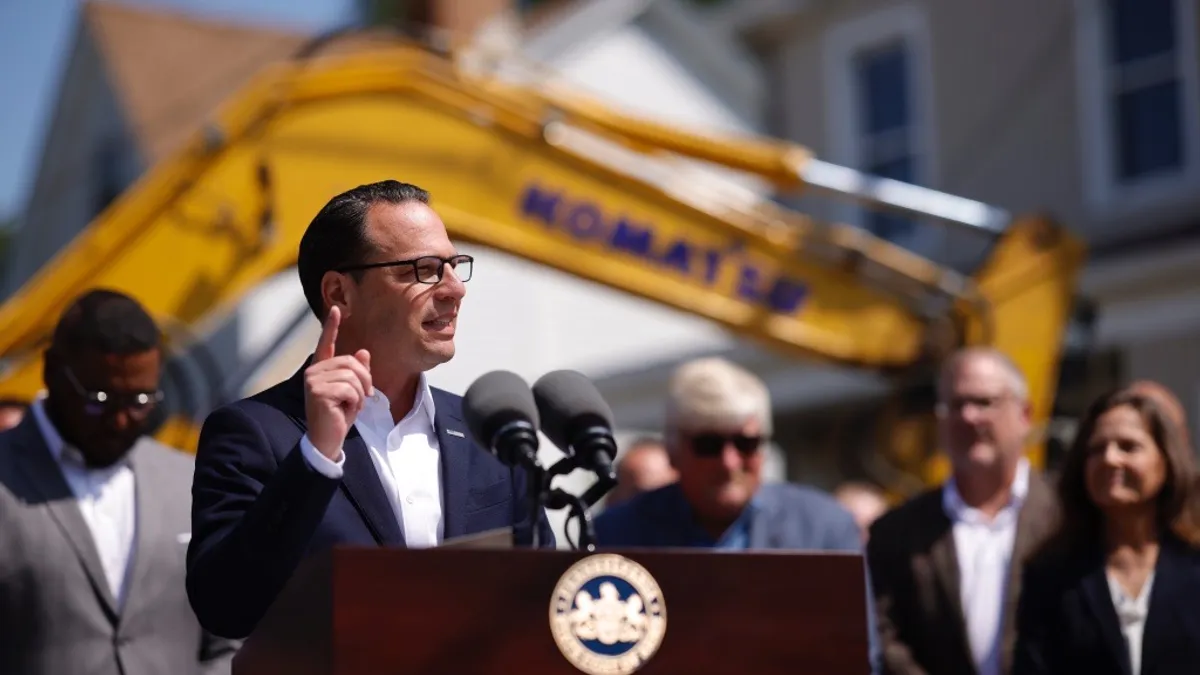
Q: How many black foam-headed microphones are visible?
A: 2